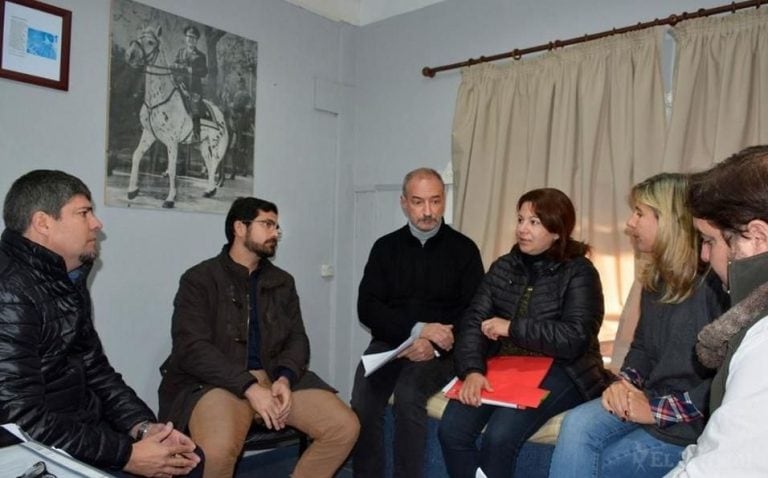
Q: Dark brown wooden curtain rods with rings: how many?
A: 1